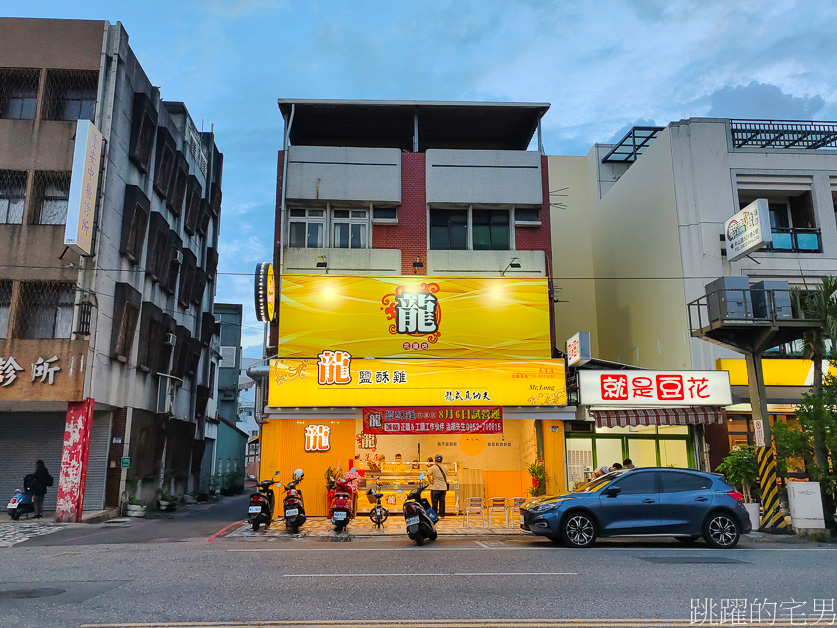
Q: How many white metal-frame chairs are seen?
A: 3